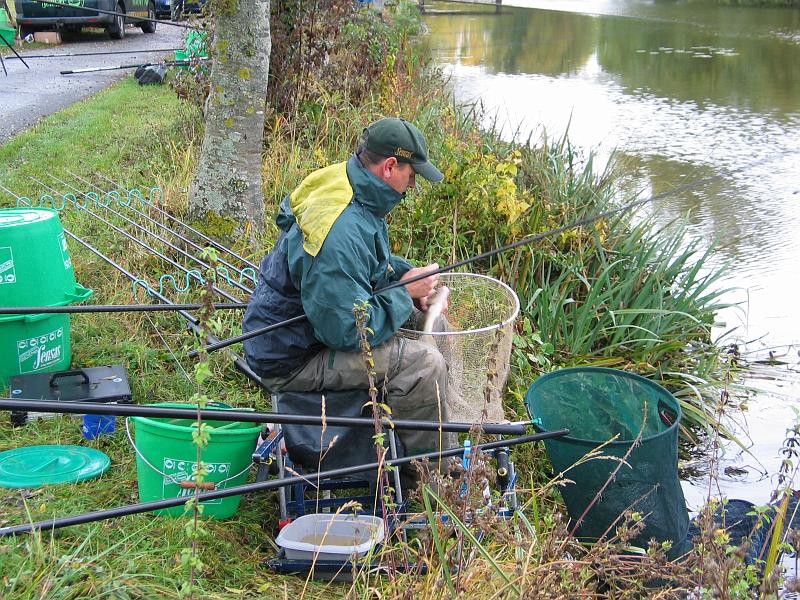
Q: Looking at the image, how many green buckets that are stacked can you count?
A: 2